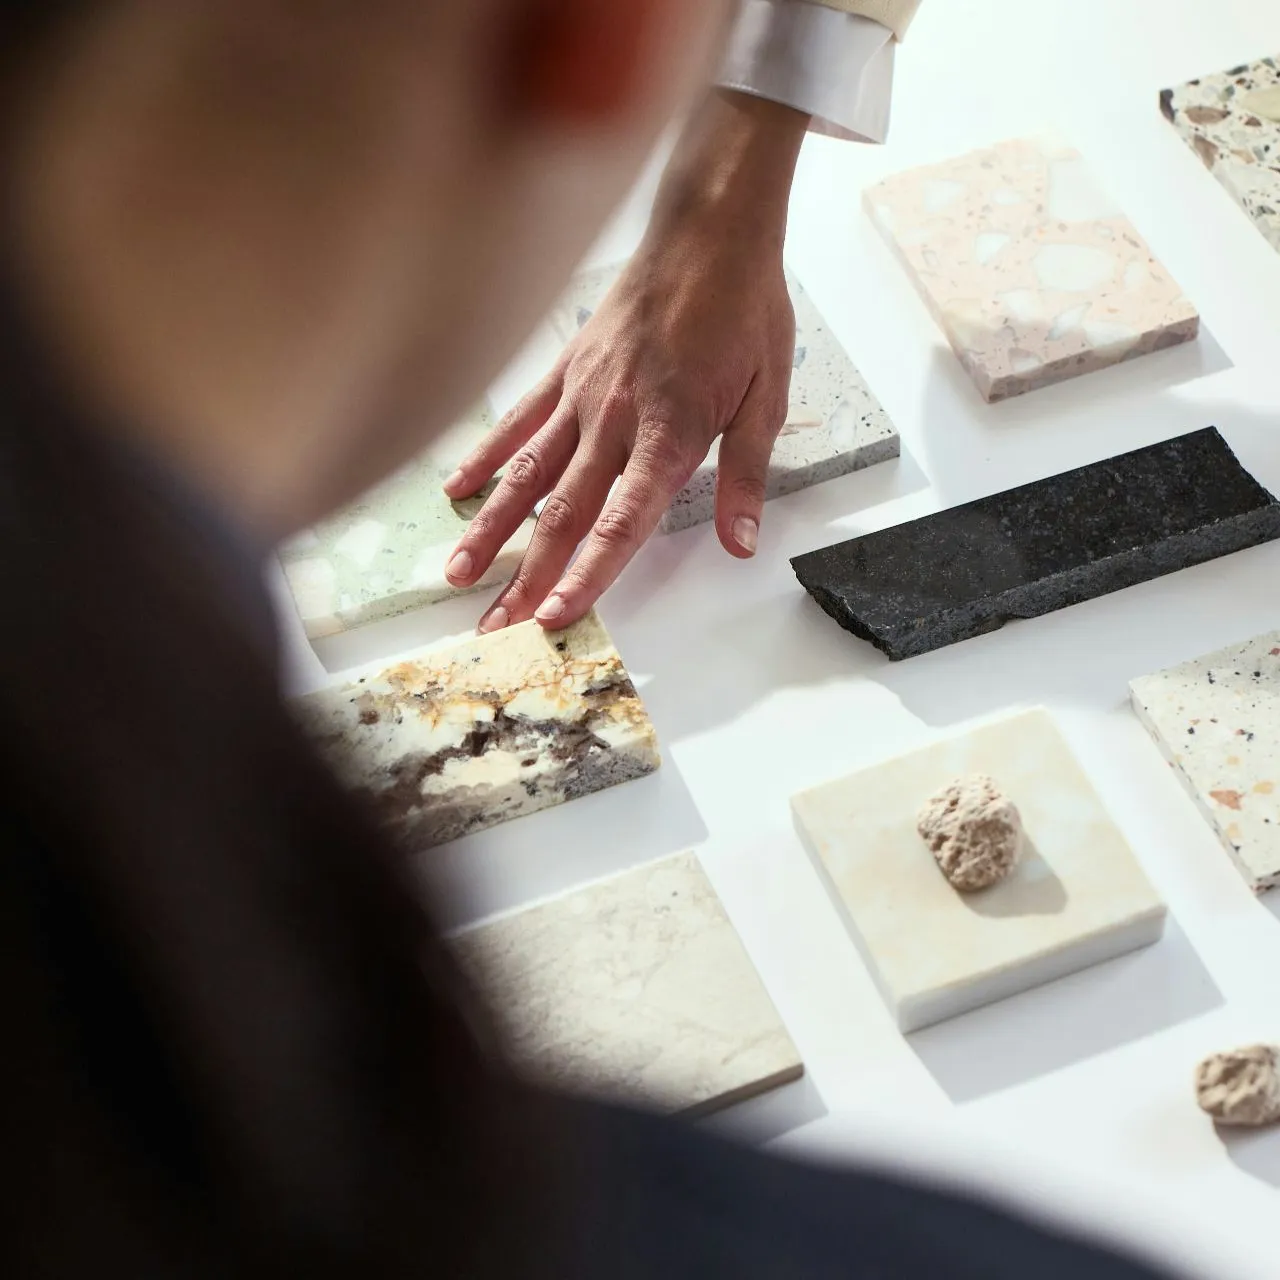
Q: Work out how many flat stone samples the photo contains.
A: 9